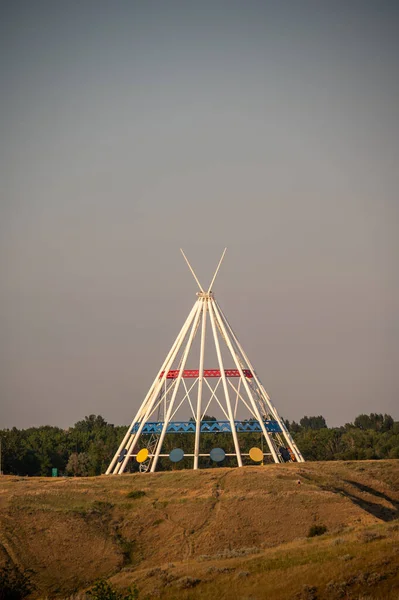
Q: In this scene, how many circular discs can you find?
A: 4